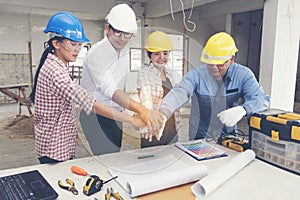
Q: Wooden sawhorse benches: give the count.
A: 1